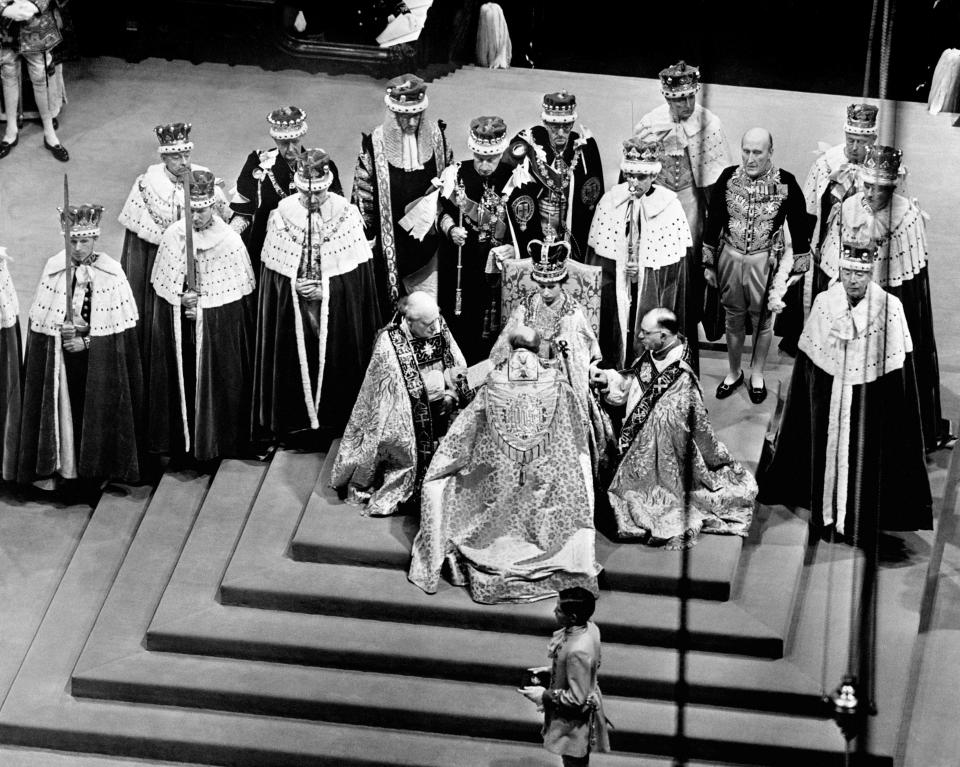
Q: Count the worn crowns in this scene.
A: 14